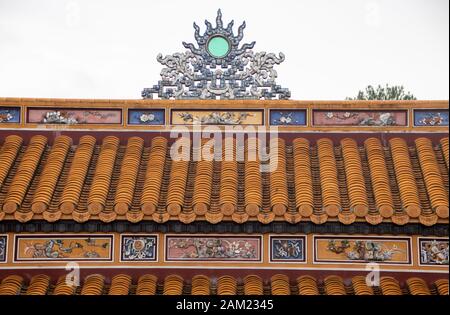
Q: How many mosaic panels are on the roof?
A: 14